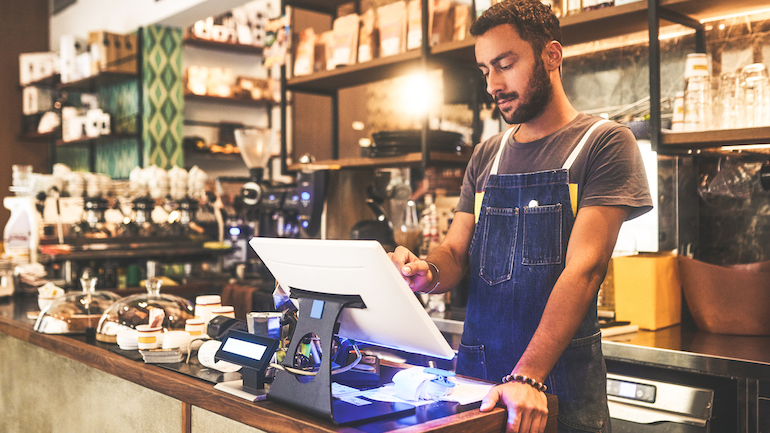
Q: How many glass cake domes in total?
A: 2